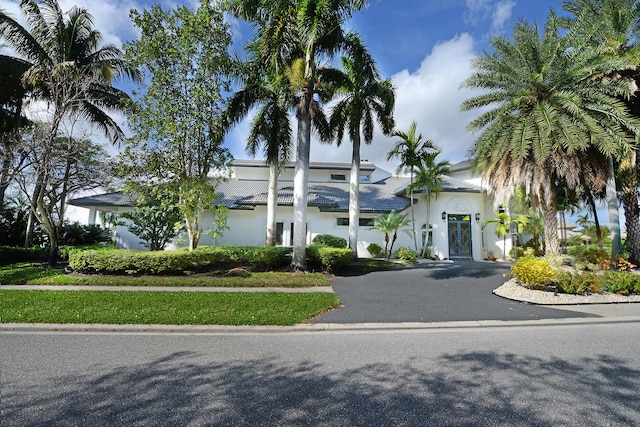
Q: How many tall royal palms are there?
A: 3